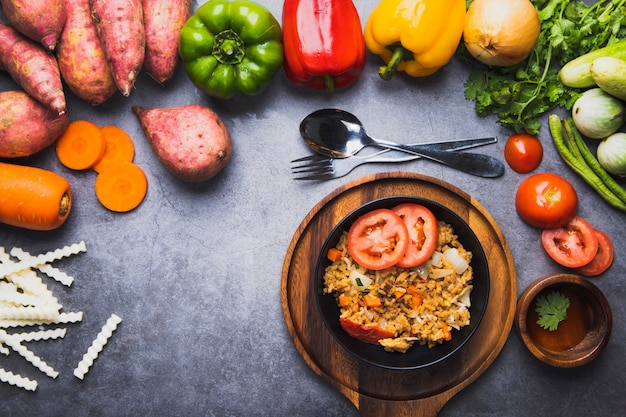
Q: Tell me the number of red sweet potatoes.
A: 7